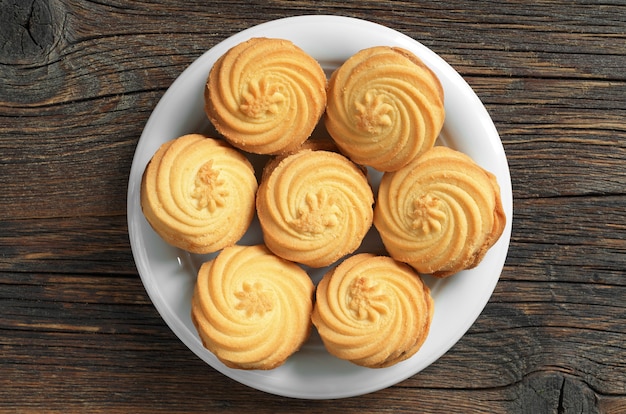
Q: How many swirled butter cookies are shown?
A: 7